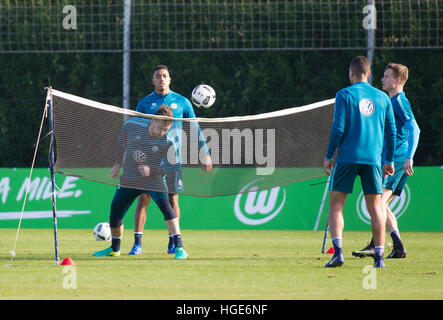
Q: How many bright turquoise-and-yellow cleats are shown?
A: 2